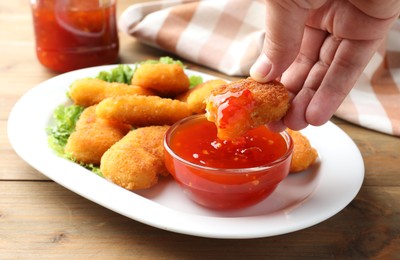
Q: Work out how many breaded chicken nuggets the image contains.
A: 8